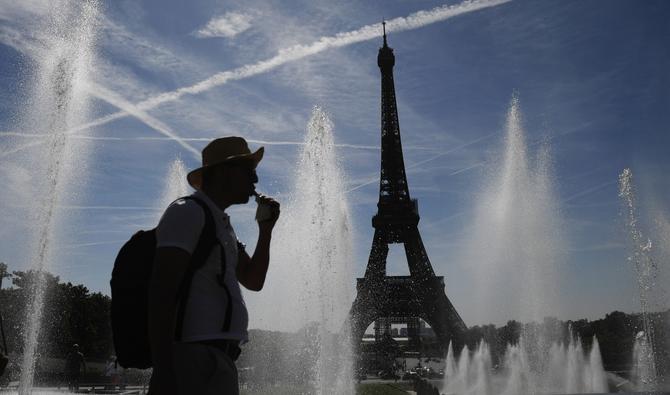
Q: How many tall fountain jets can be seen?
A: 5